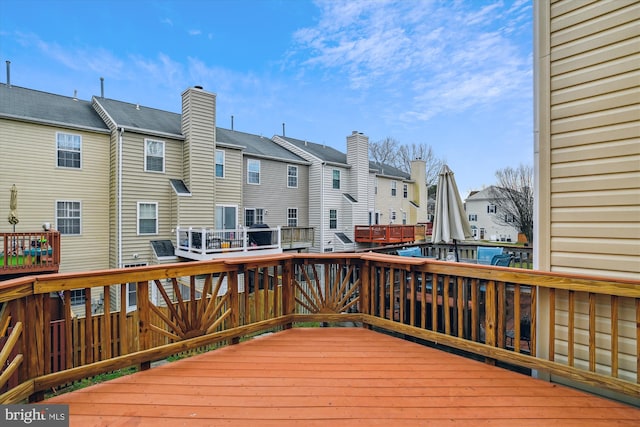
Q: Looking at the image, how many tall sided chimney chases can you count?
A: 3